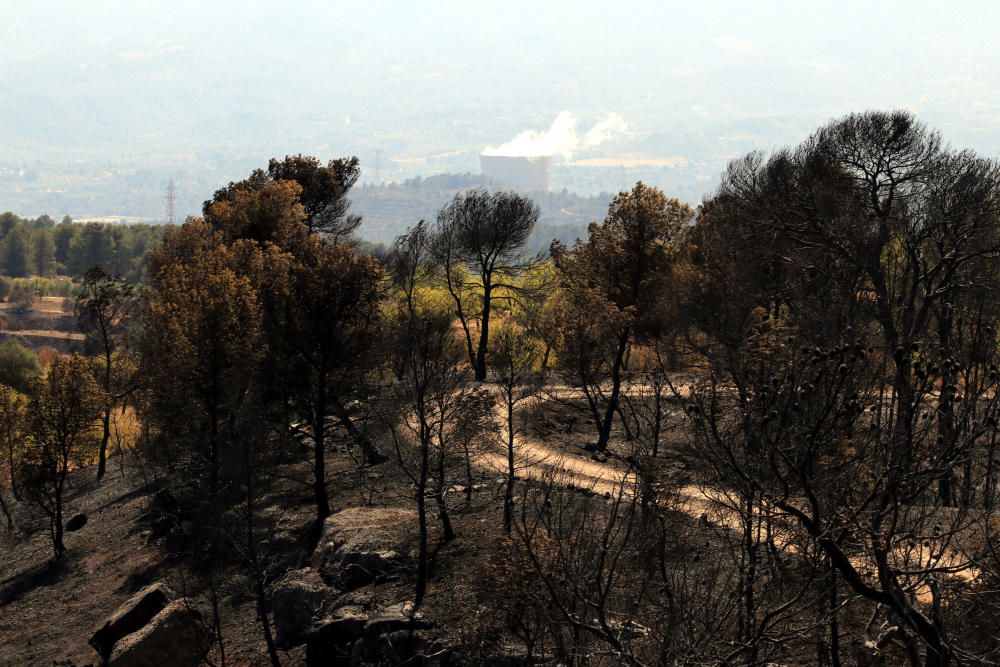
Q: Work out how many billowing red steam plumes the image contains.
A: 0